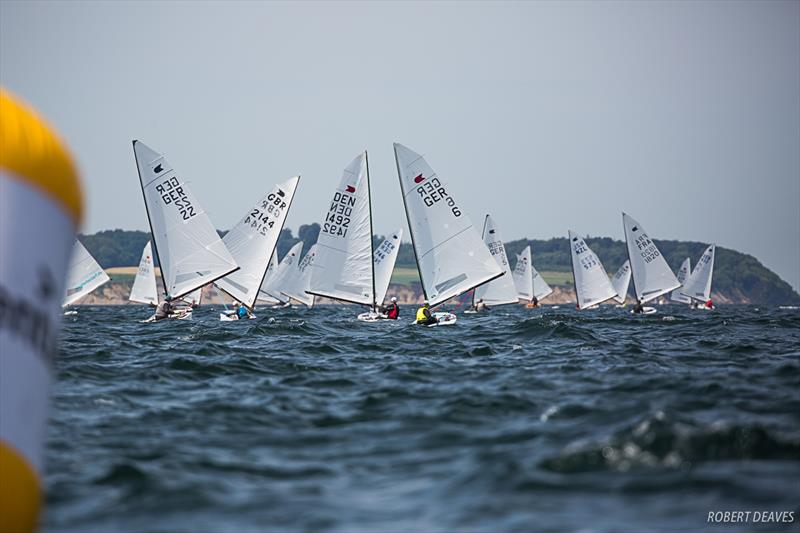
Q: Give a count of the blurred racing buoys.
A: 1